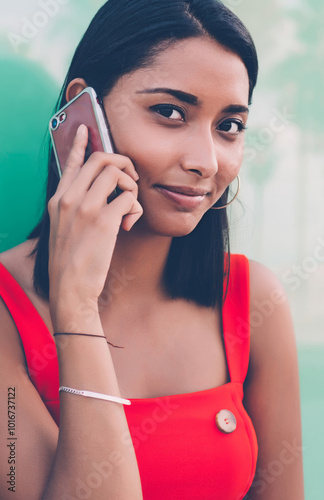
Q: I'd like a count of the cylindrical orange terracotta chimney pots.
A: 0